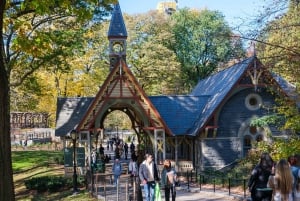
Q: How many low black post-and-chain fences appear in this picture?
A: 1